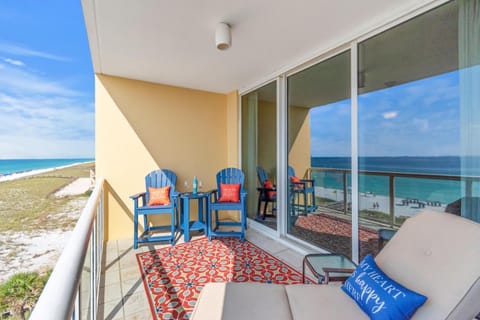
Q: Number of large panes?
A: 3